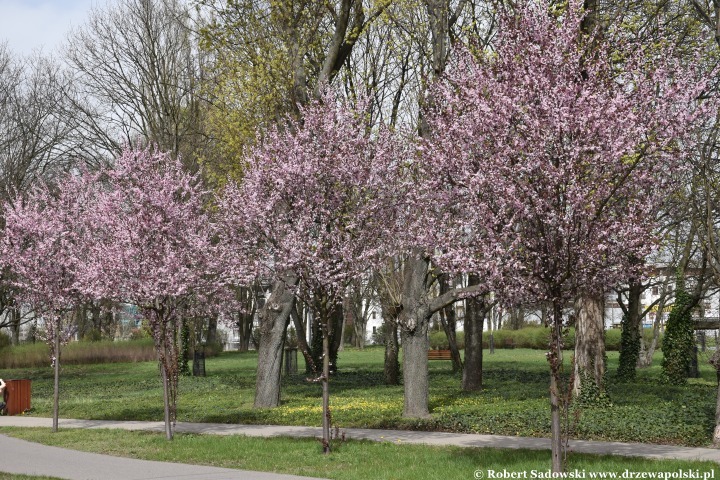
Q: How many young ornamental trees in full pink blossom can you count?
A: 4